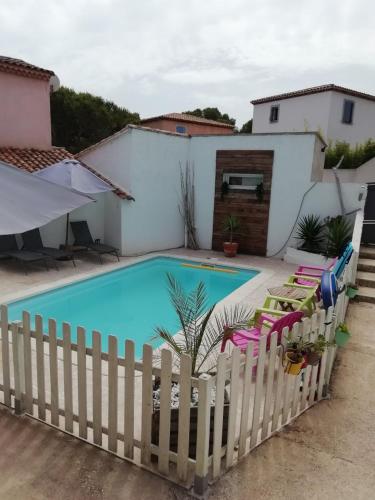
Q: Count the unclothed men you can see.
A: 0